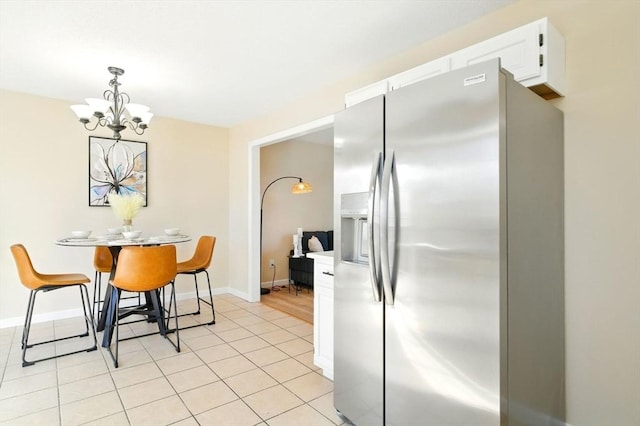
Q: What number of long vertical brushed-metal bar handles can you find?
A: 2